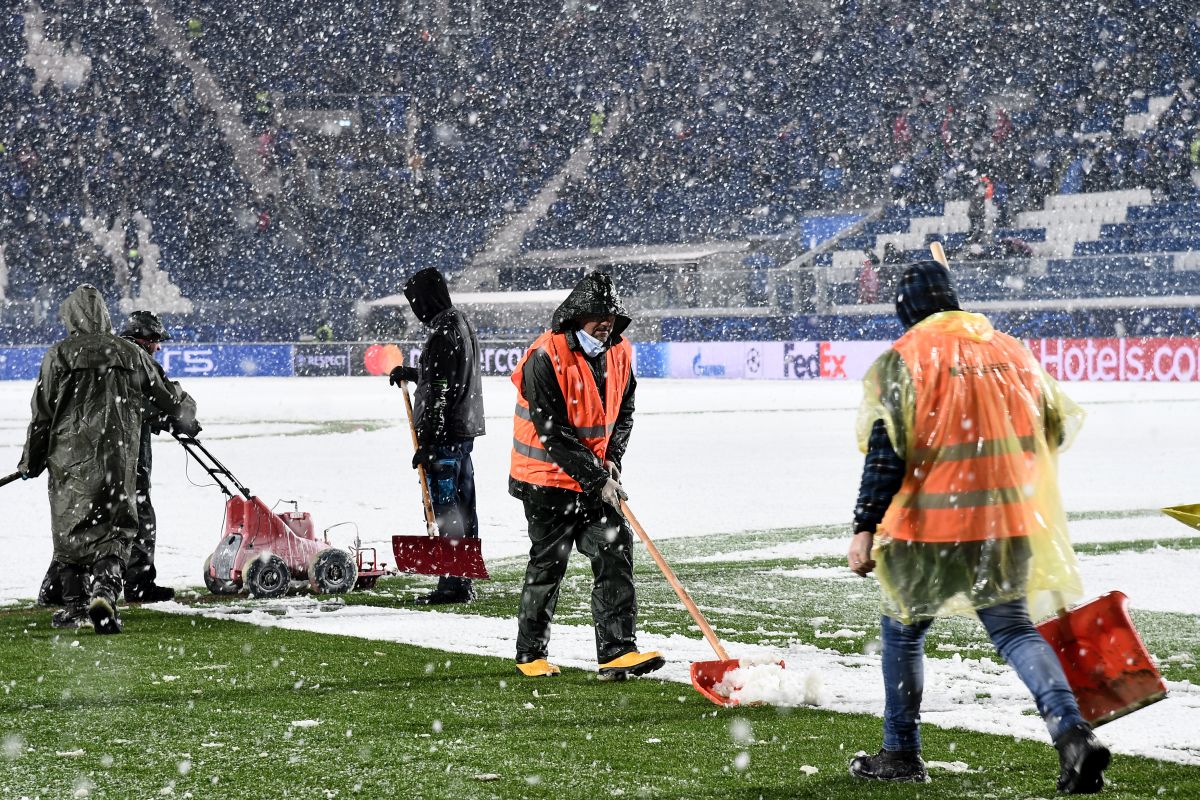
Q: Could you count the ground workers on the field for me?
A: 5